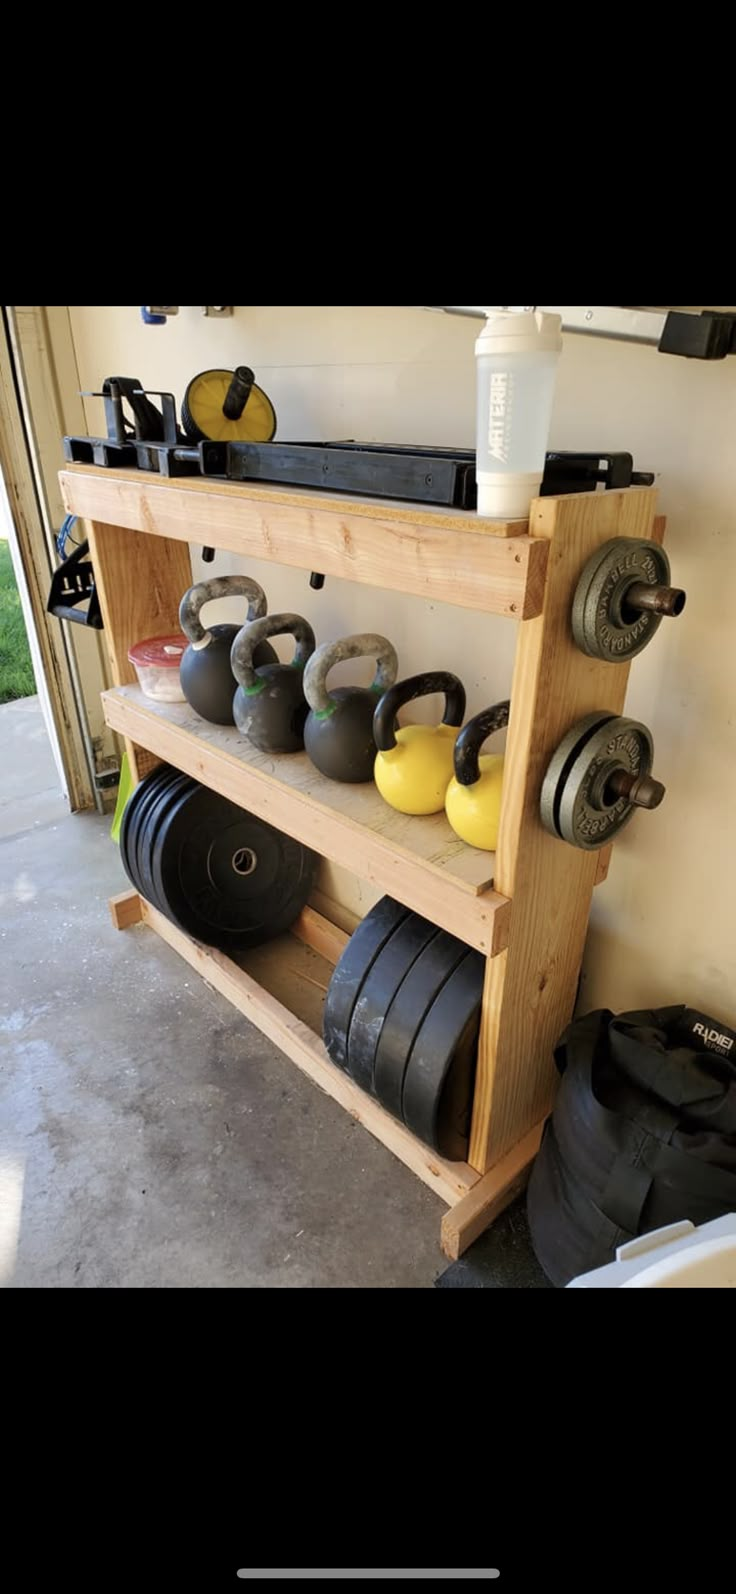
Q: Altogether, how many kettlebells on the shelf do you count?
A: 5